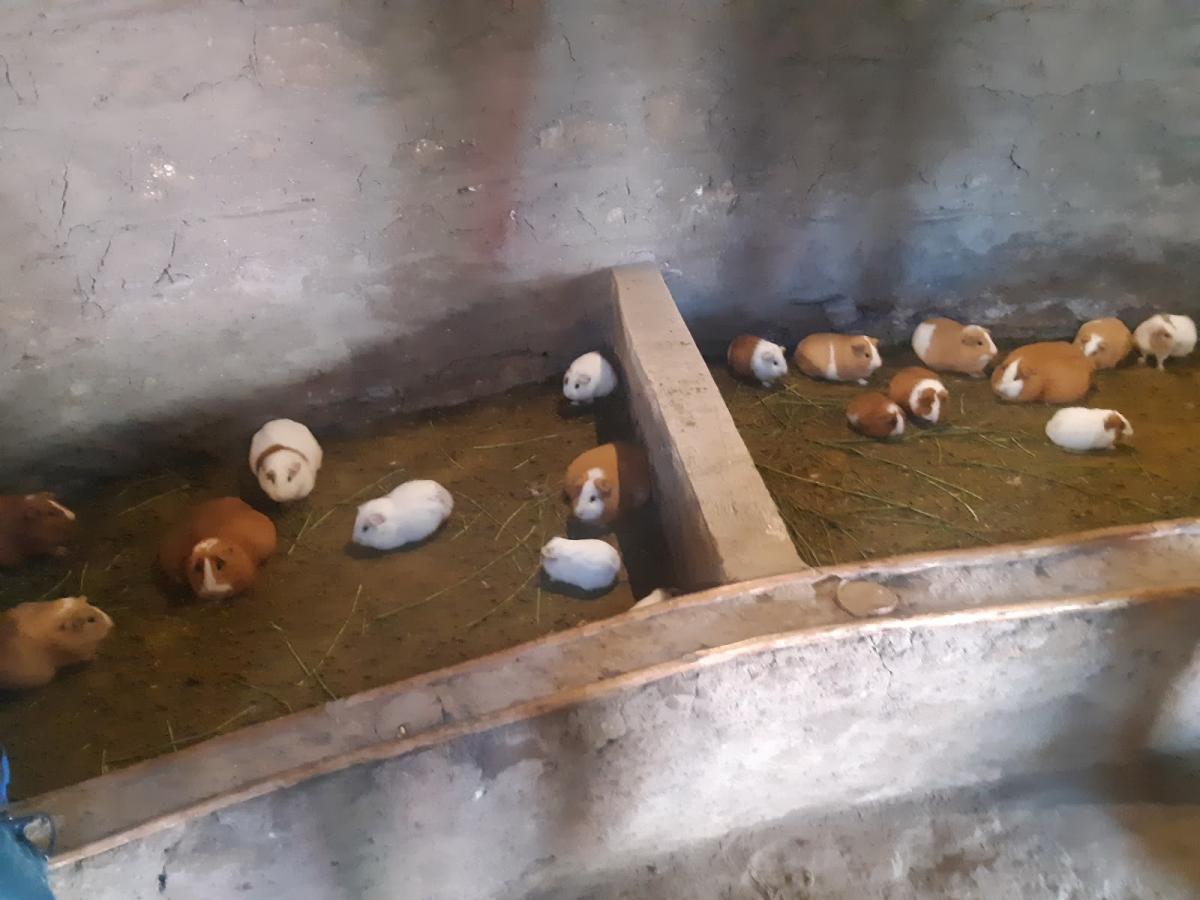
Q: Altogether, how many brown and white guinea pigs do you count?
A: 14